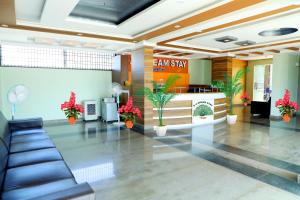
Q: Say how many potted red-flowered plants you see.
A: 4